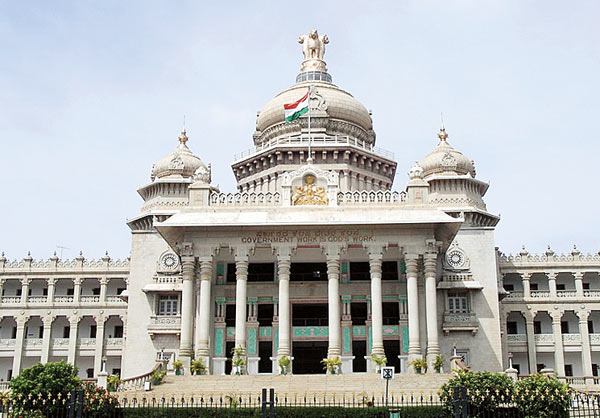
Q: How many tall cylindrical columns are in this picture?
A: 8